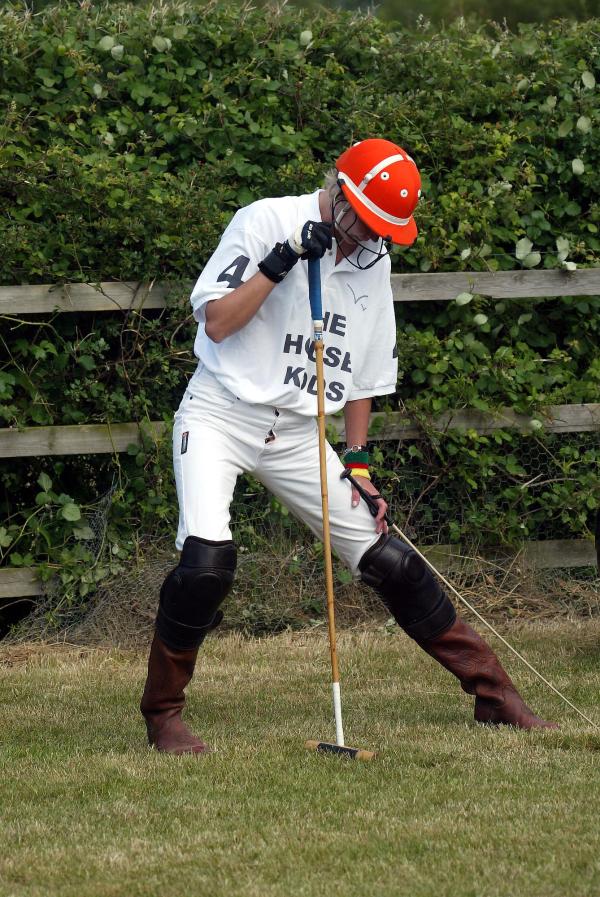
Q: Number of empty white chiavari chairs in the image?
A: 0